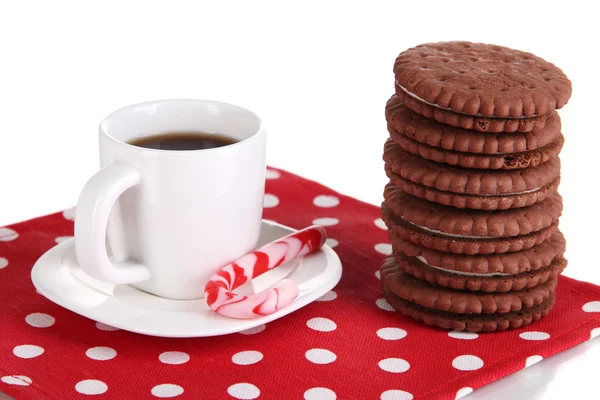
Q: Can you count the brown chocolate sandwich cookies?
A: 6